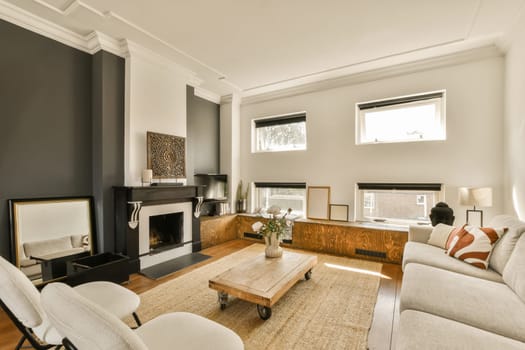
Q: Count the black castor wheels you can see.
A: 3